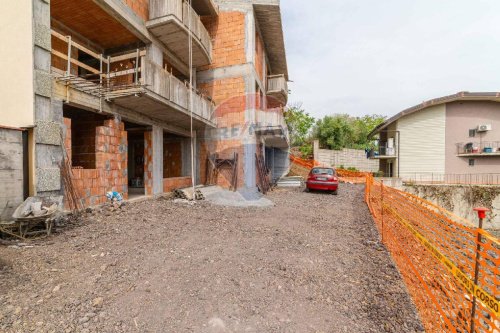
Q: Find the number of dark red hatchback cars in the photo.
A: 1